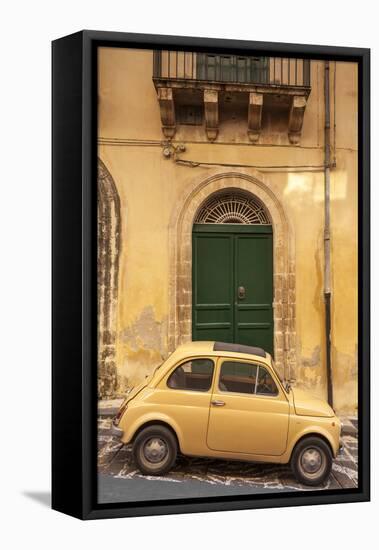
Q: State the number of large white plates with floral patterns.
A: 0